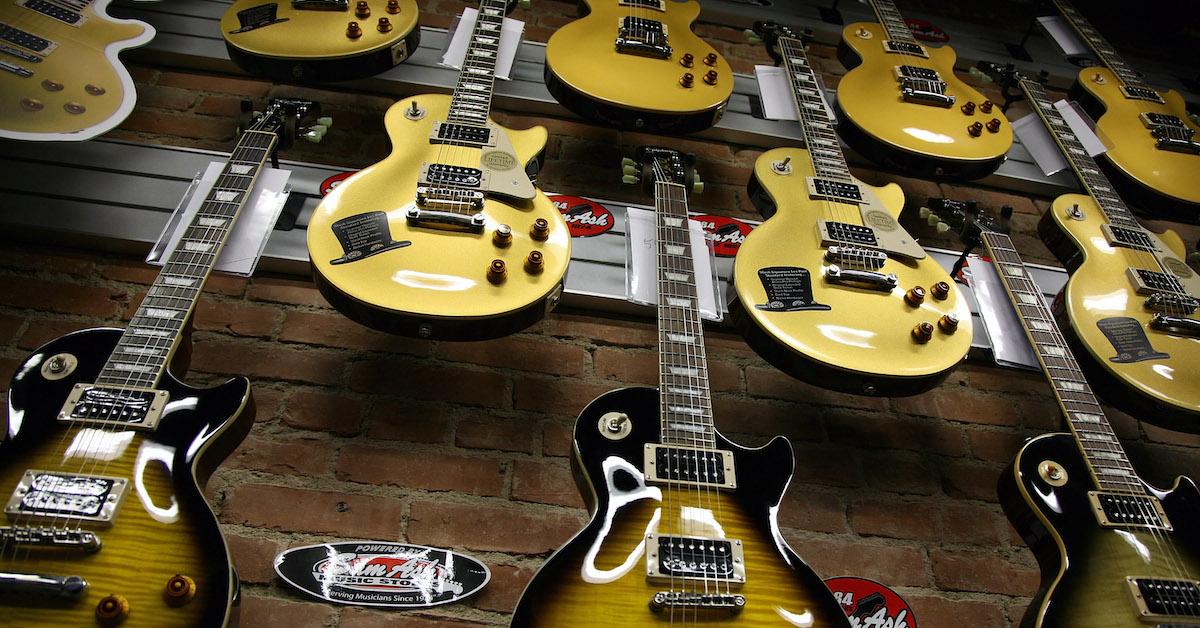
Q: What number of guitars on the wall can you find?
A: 11